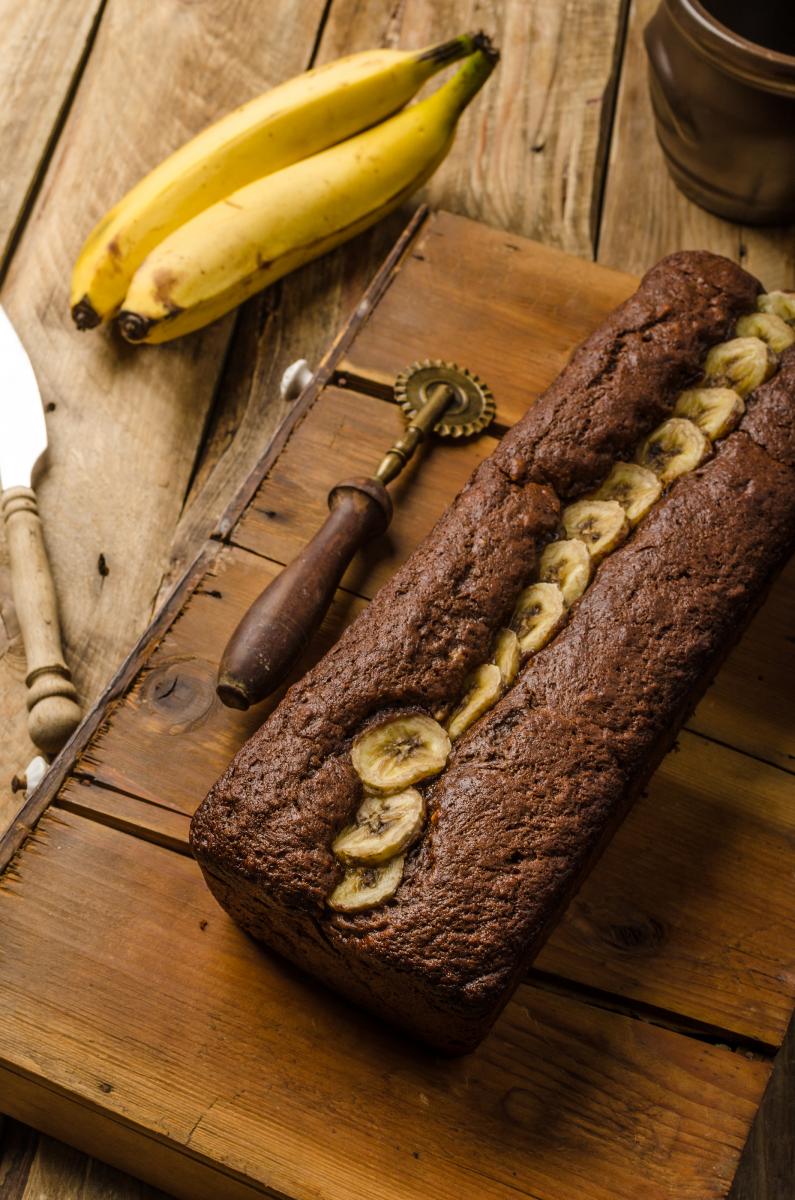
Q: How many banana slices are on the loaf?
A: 14